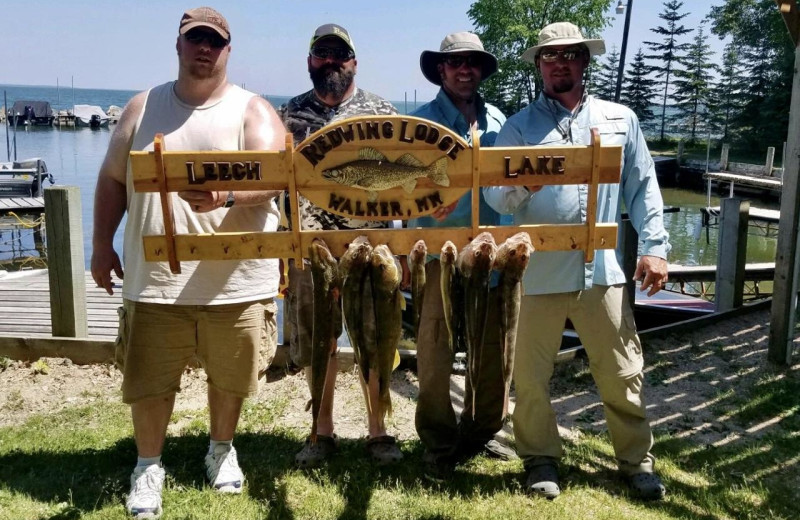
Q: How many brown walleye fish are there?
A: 7